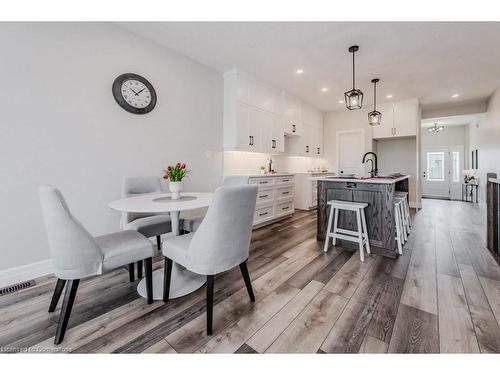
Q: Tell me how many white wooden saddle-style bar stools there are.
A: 4